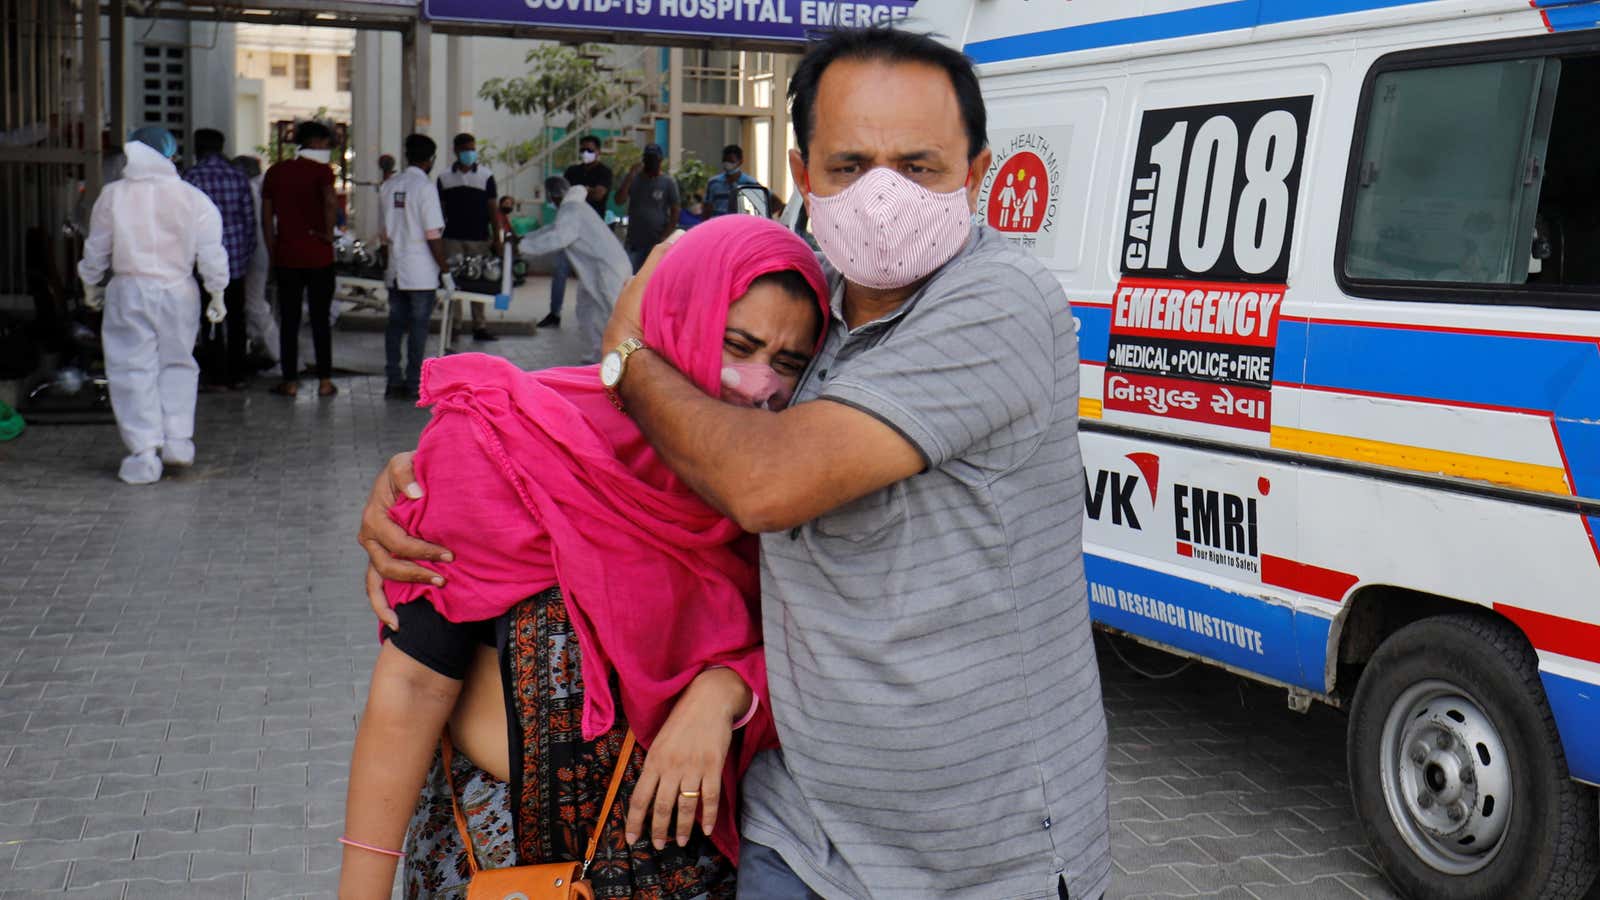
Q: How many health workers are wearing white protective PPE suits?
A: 3